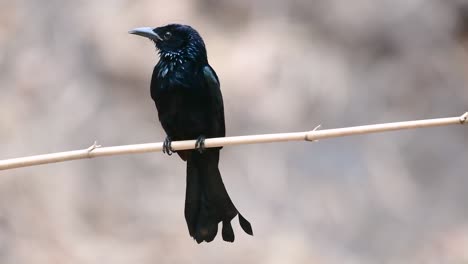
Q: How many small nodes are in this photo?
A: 3